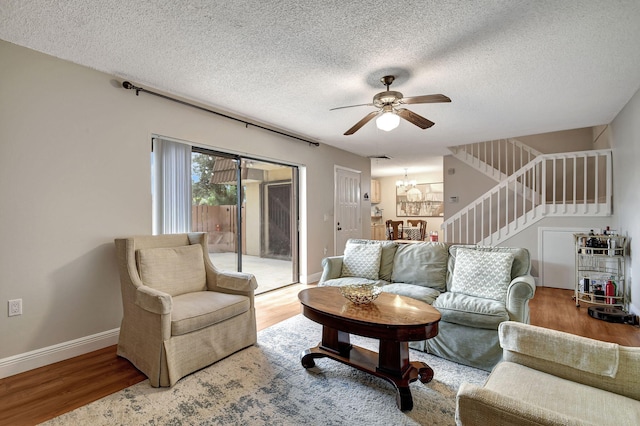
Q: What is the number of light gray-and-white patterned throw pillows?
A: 2